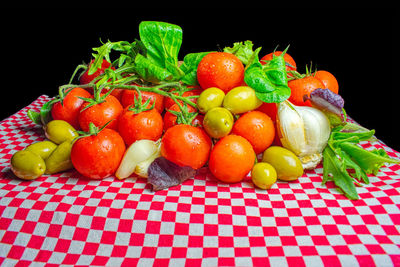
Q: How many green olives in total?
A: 9